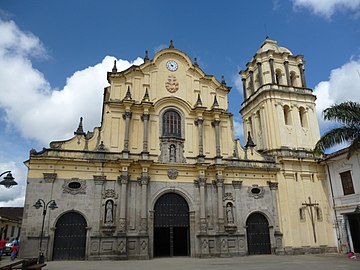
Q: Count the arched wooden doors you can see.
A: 3